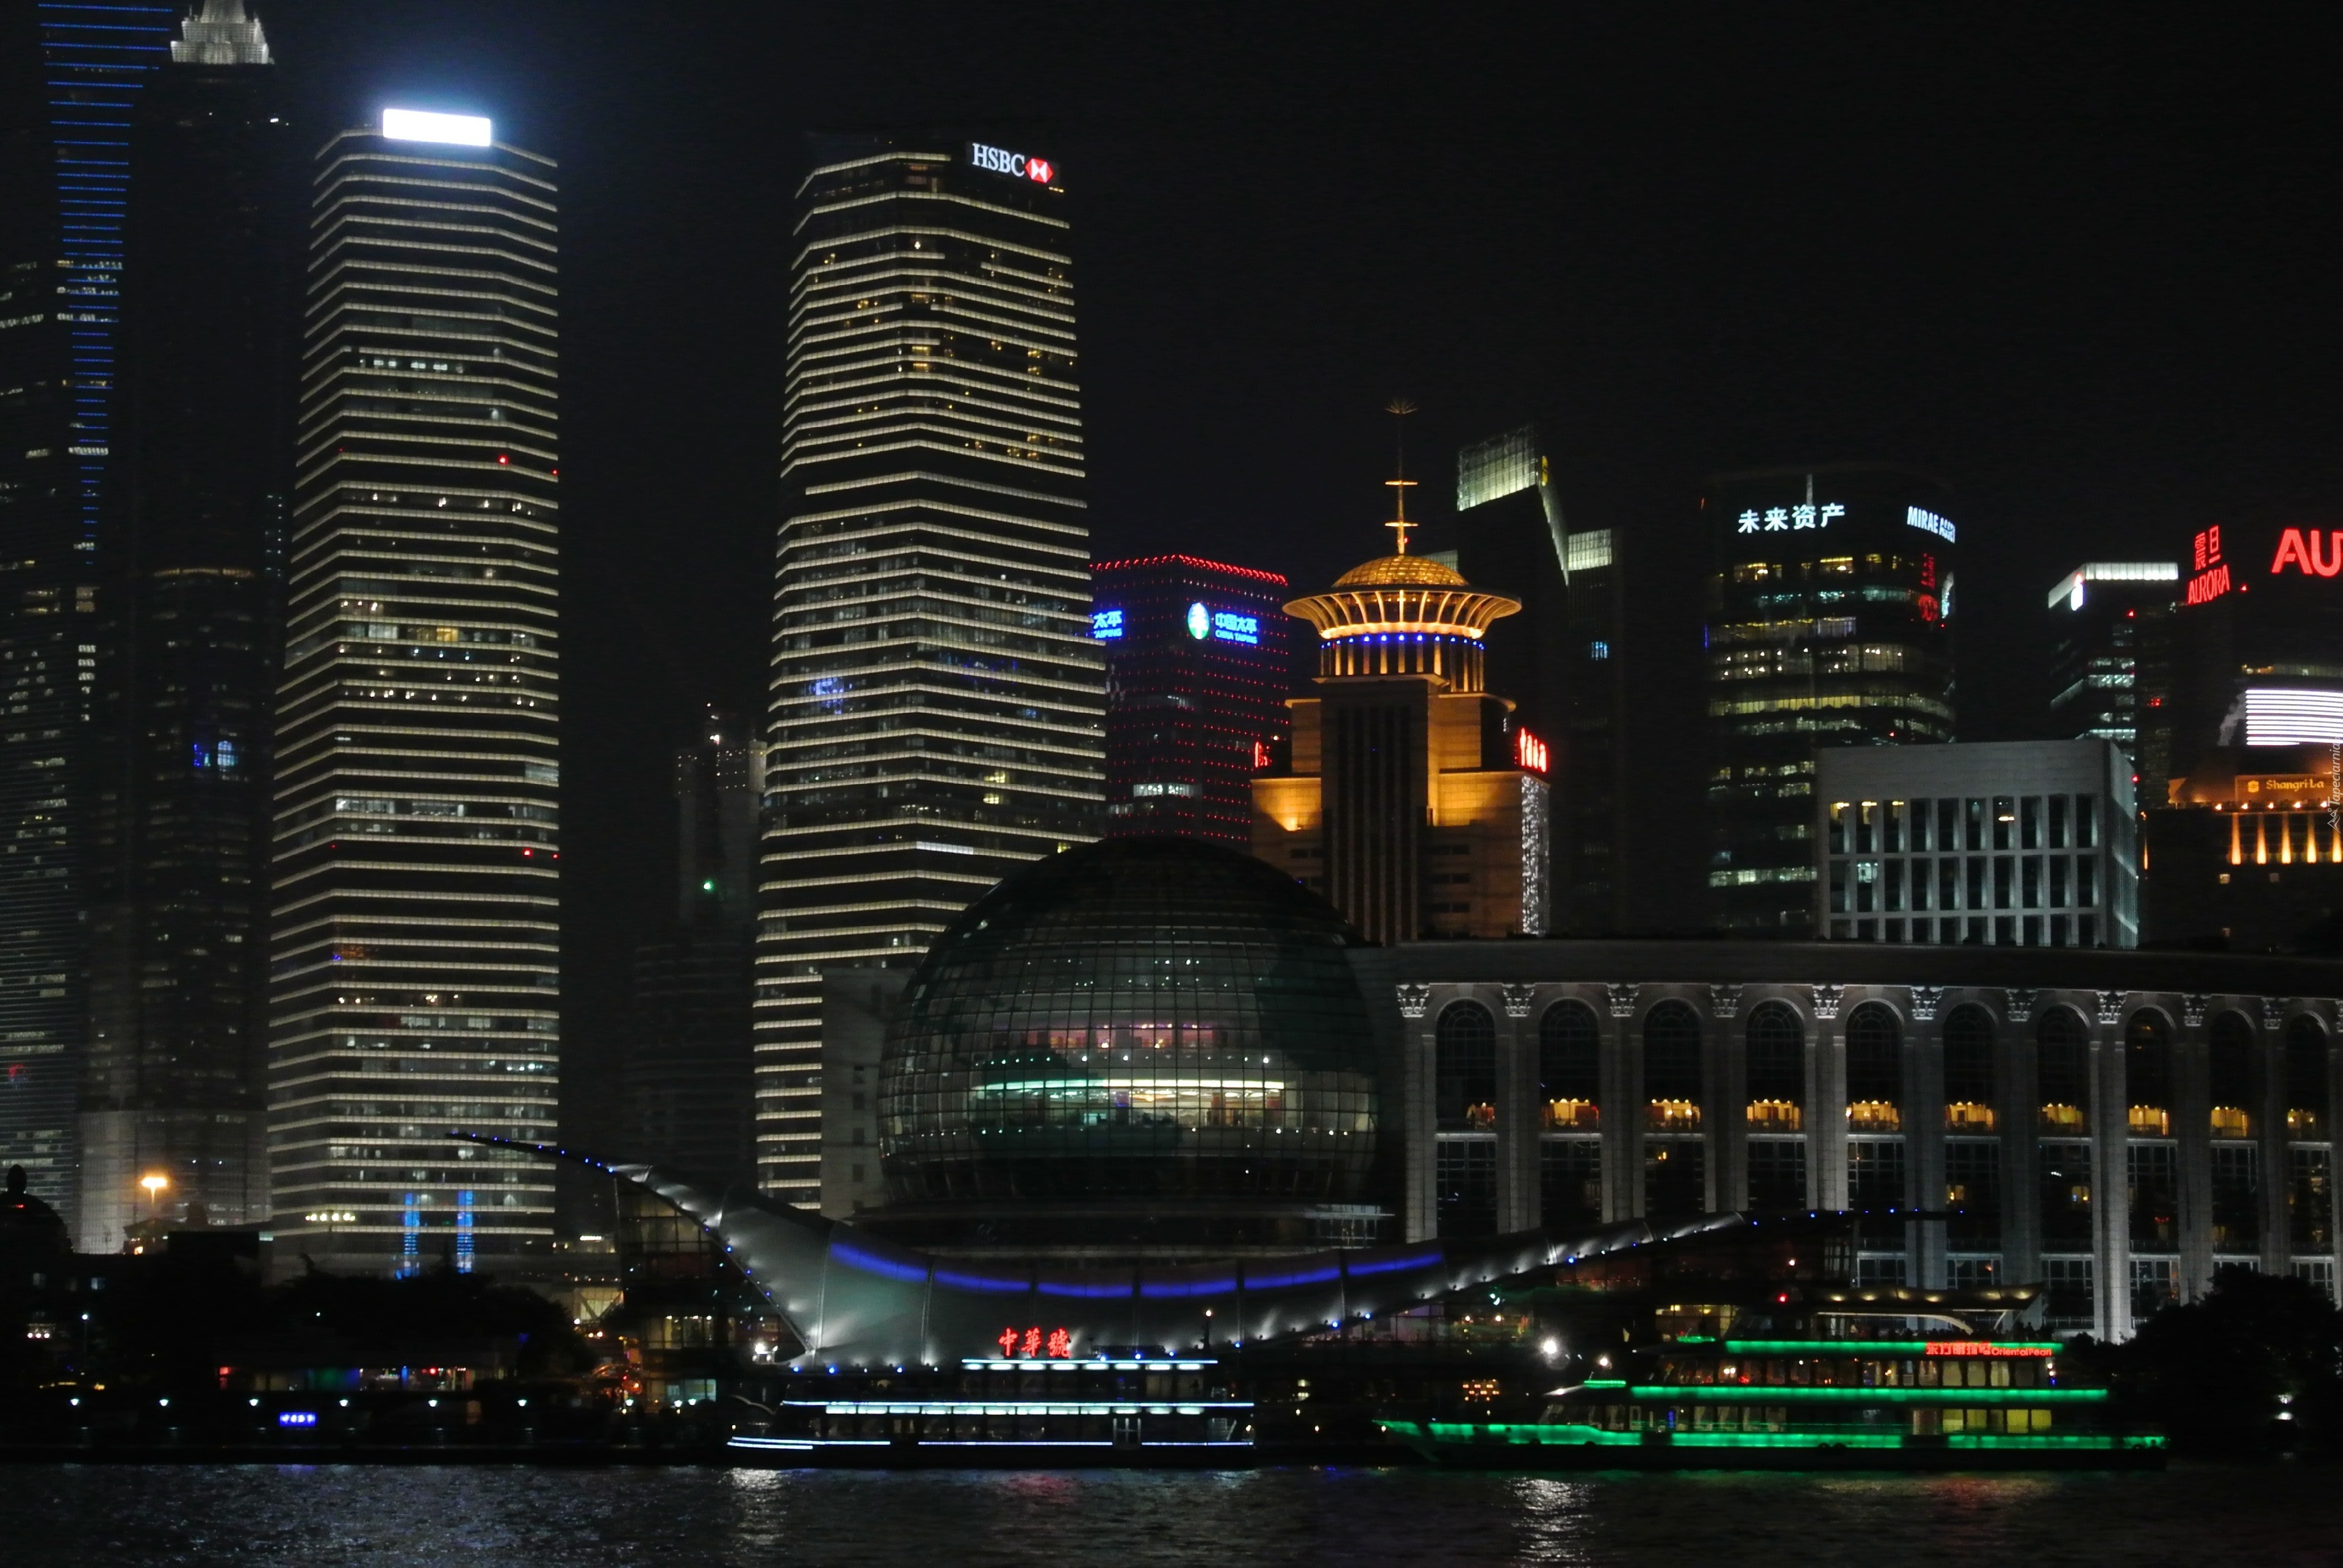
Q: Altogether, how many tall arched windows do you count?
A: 10